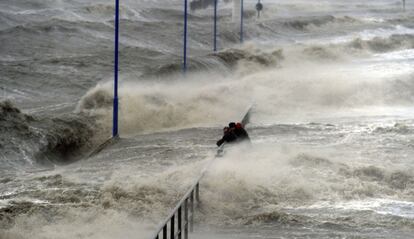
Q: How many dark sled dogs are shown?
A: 0